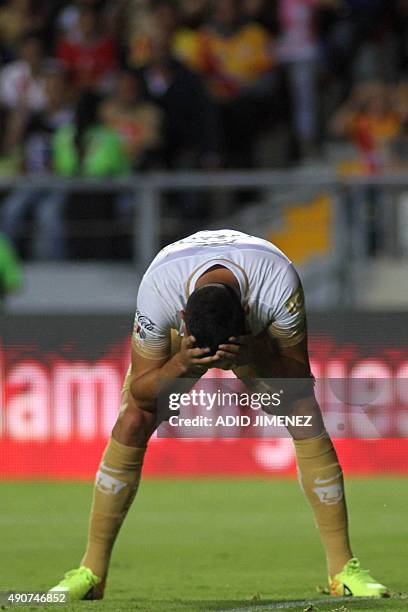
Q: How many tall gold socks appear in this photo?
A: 2